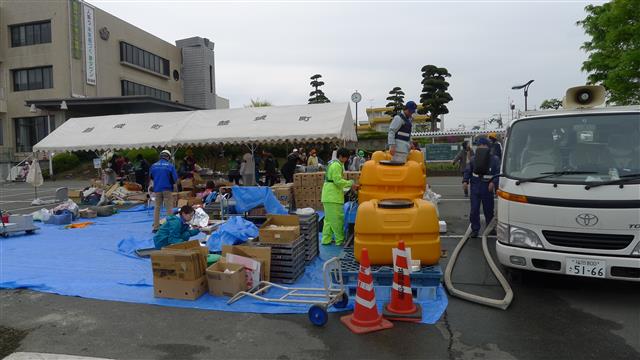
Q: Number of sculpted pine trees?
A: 3